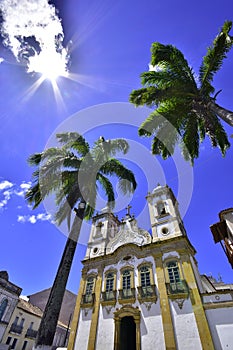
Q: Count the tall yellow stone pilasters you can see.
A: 4